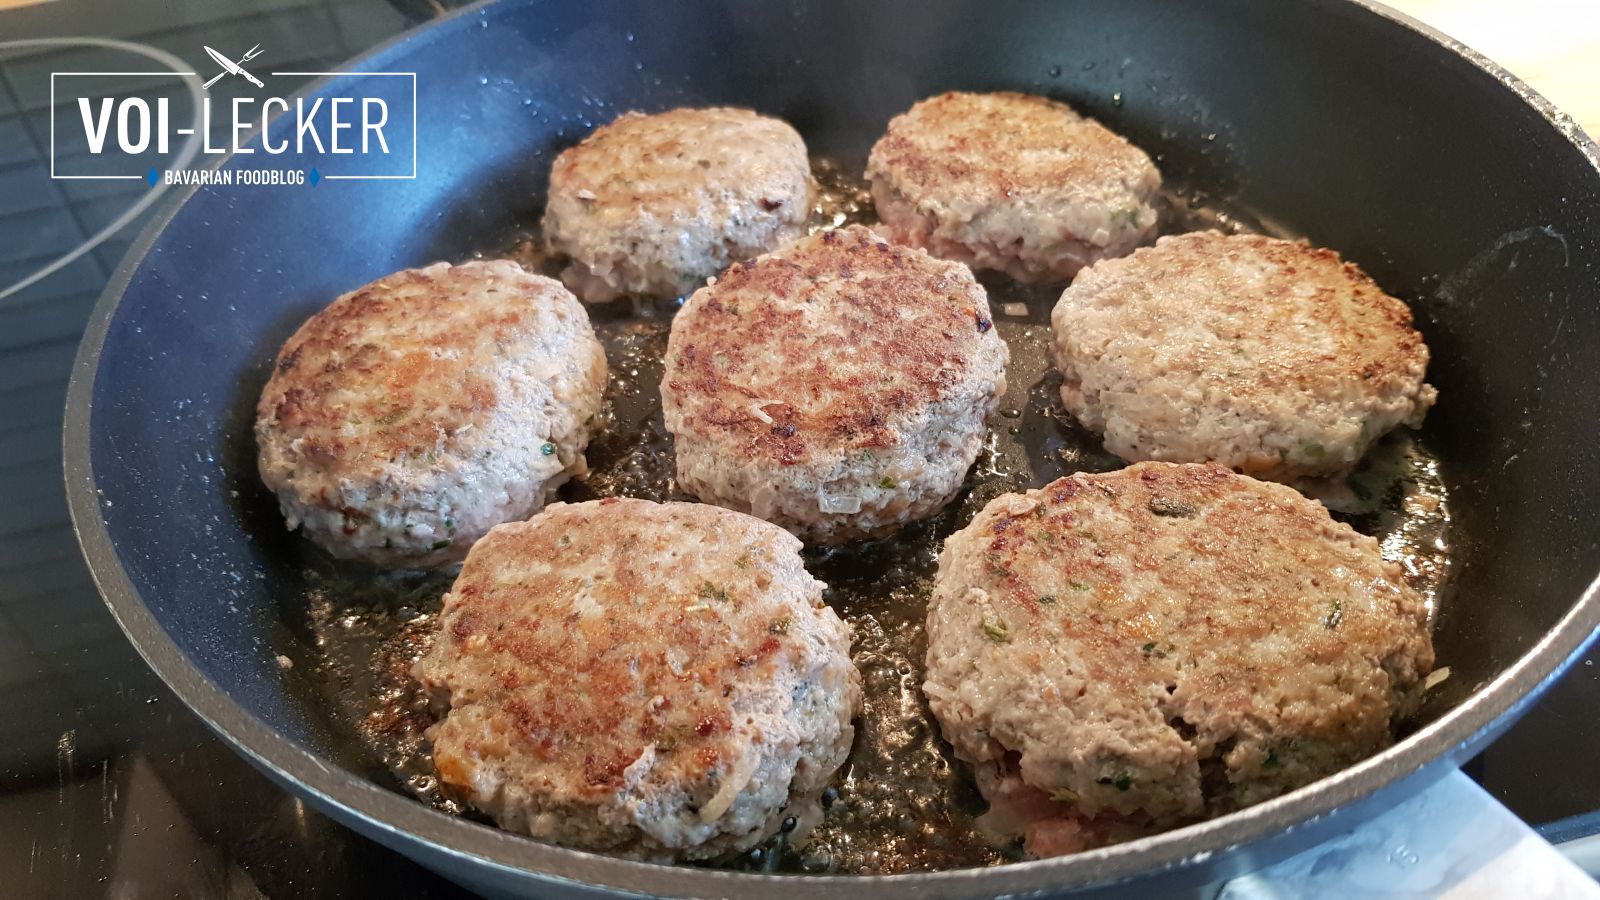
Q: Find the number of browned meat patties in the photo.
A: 7